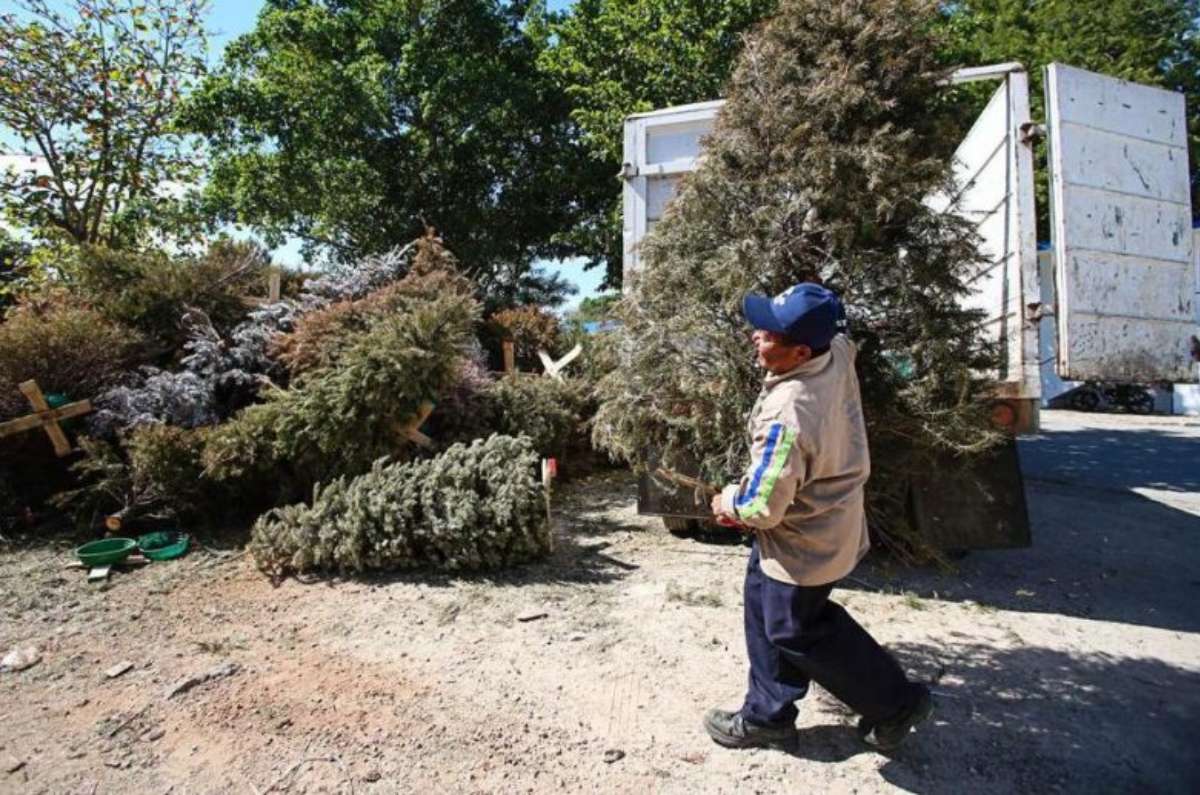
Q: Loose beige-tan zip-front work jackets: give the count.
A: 1